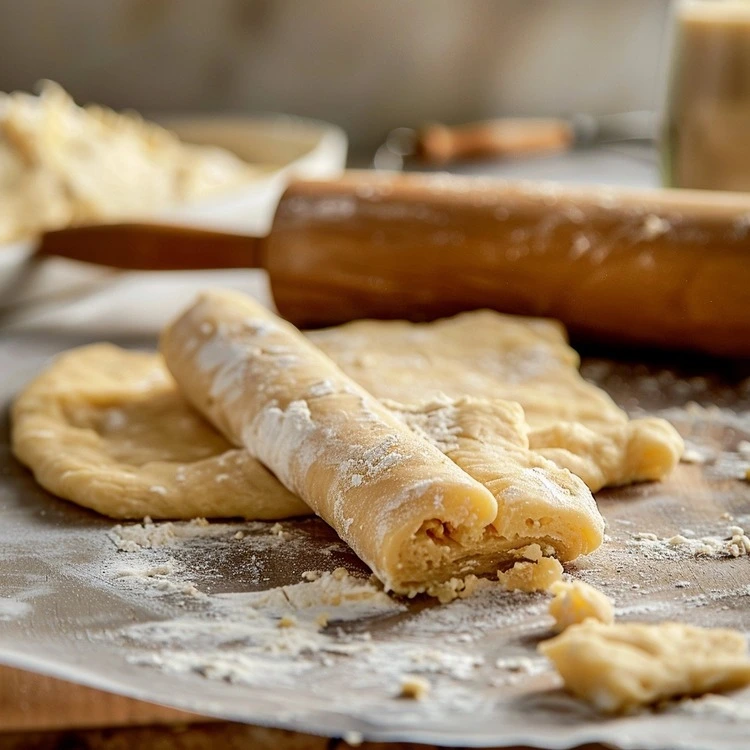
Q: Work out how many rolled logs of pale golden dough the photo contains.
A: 1